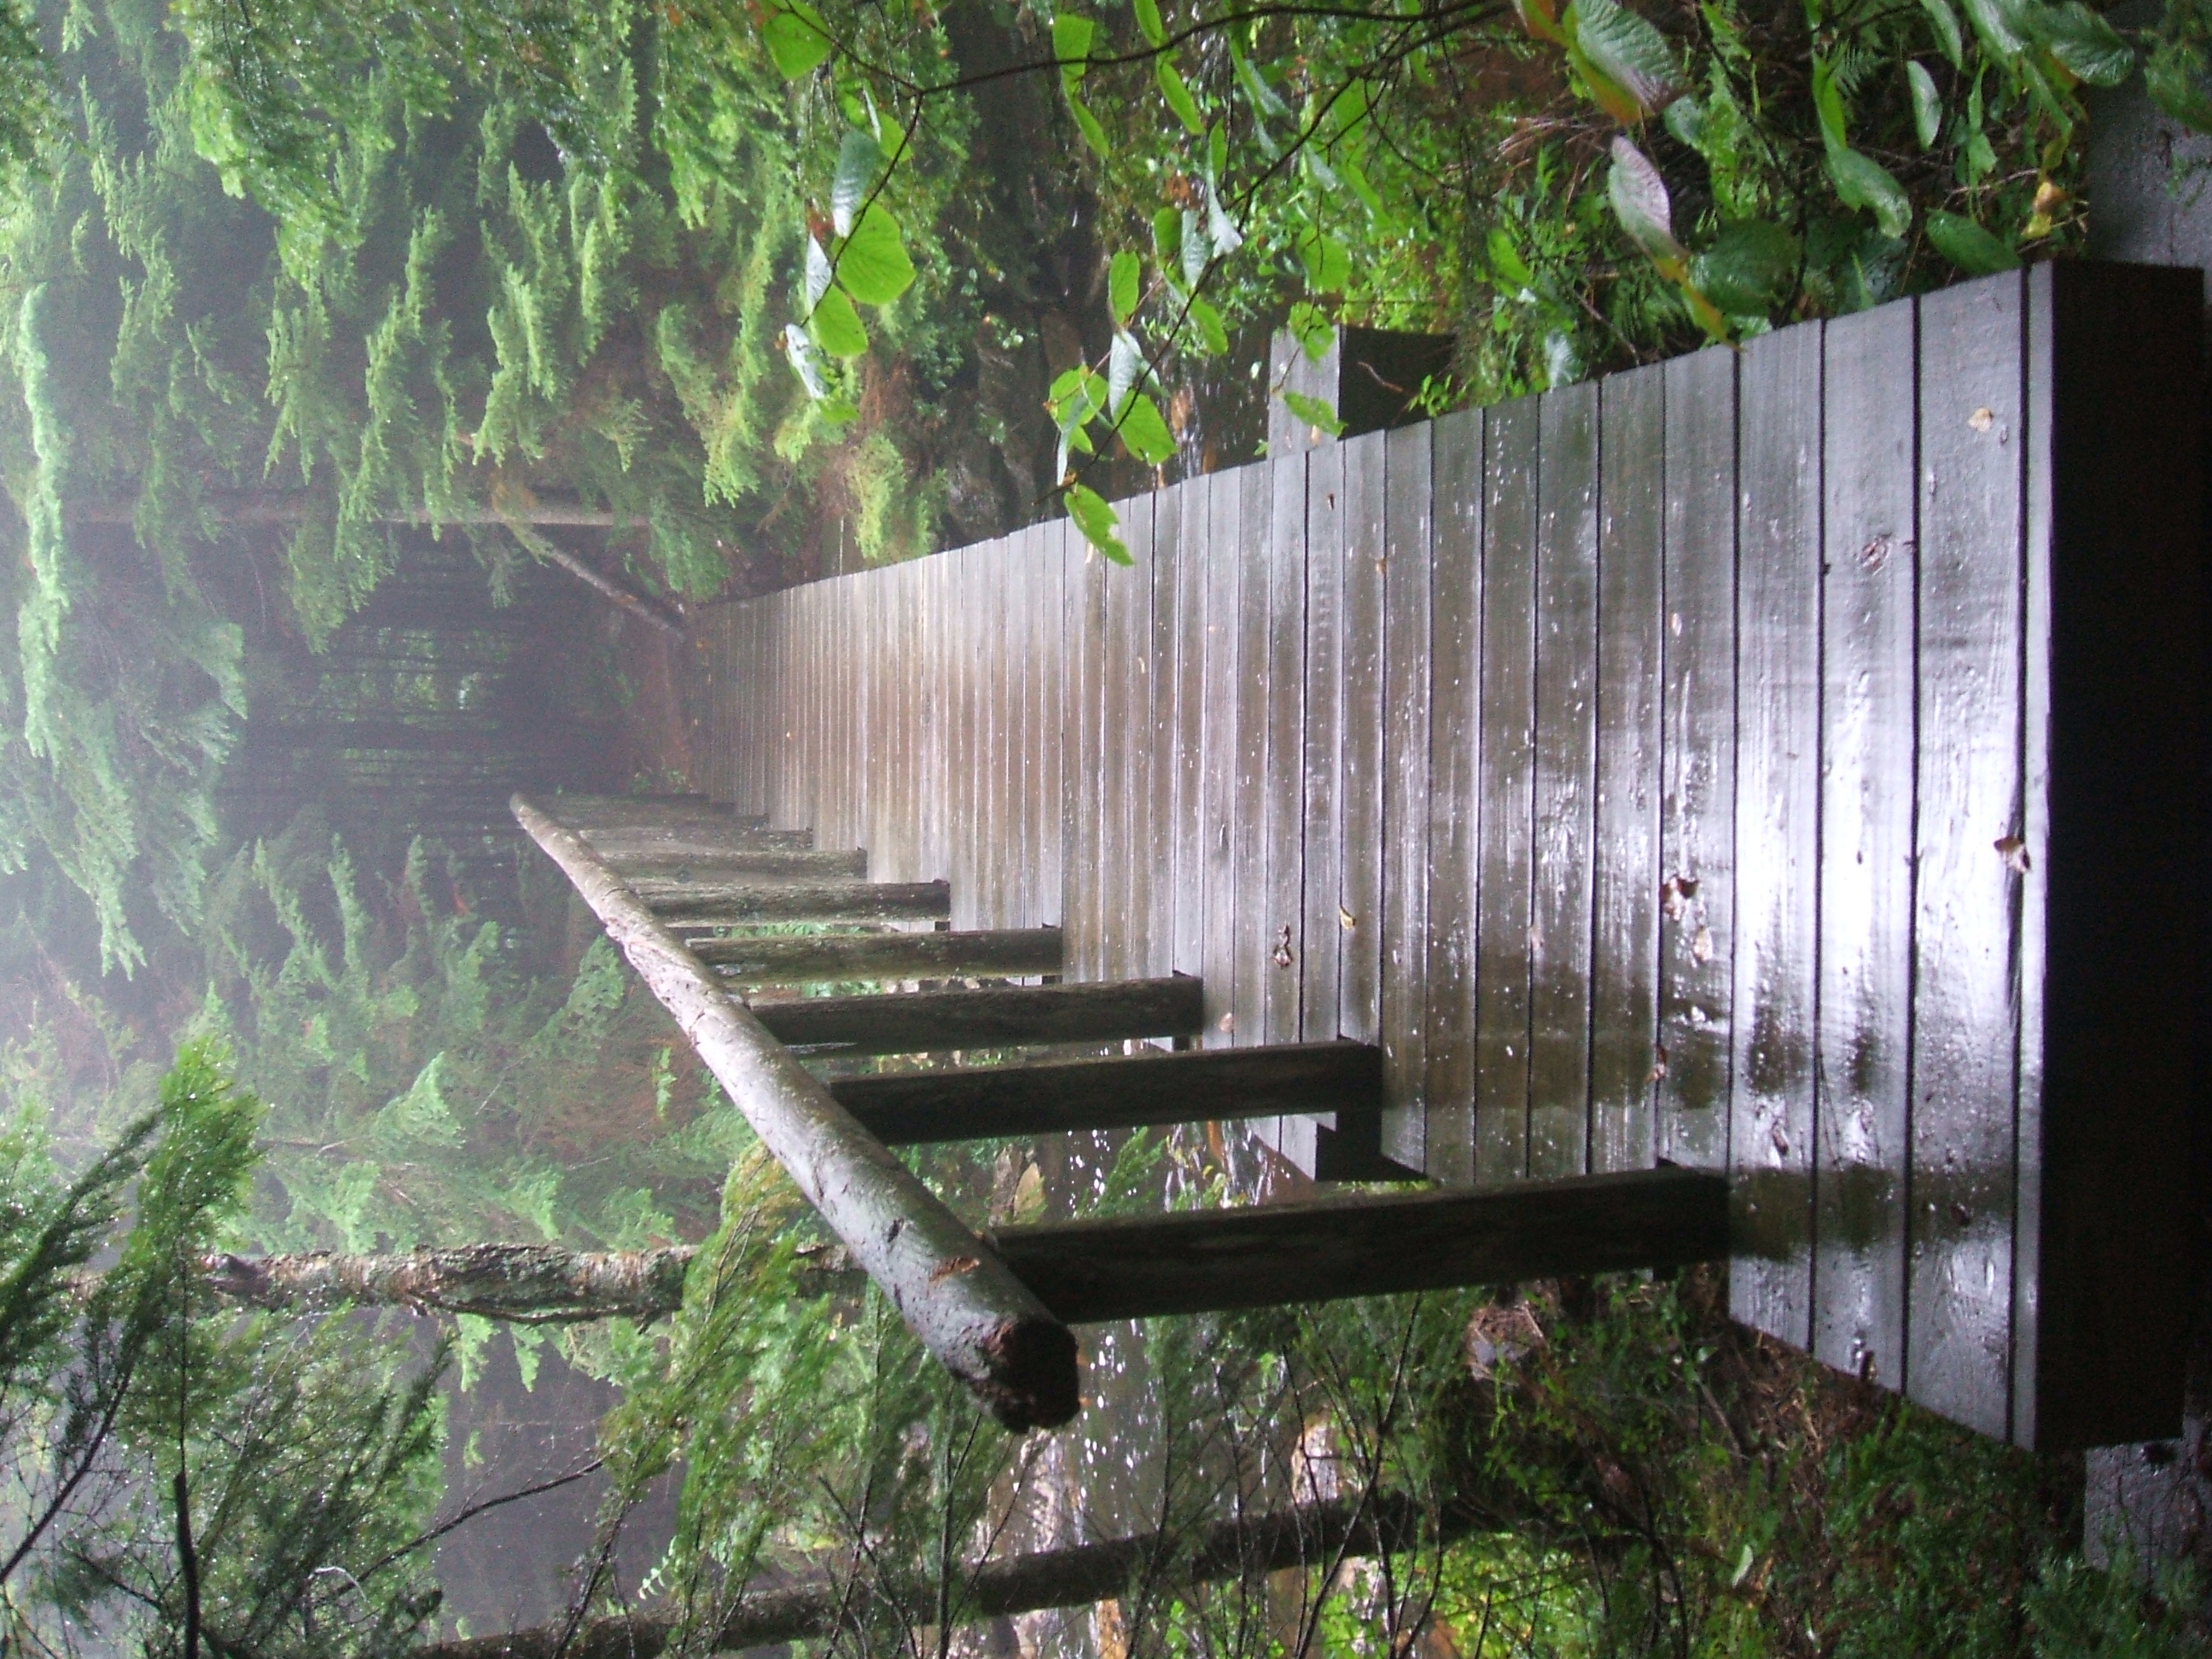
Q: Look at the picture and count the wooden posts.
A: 10